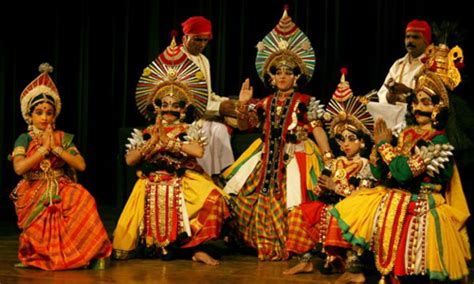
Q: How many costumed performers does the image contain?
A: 5